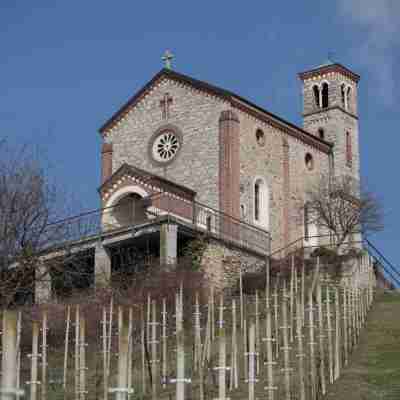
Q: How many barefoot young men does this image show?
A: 0